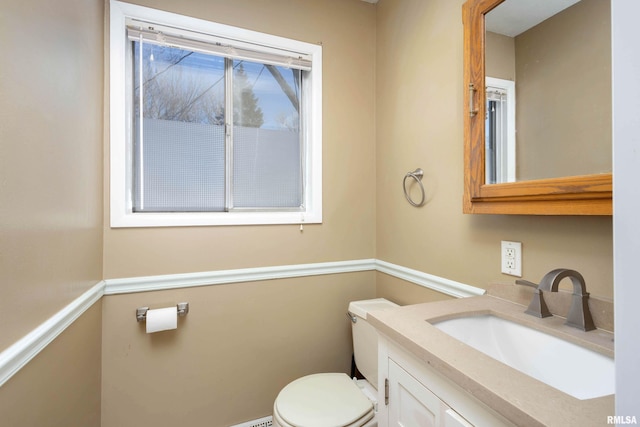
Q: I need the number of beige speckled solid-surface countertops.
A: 1